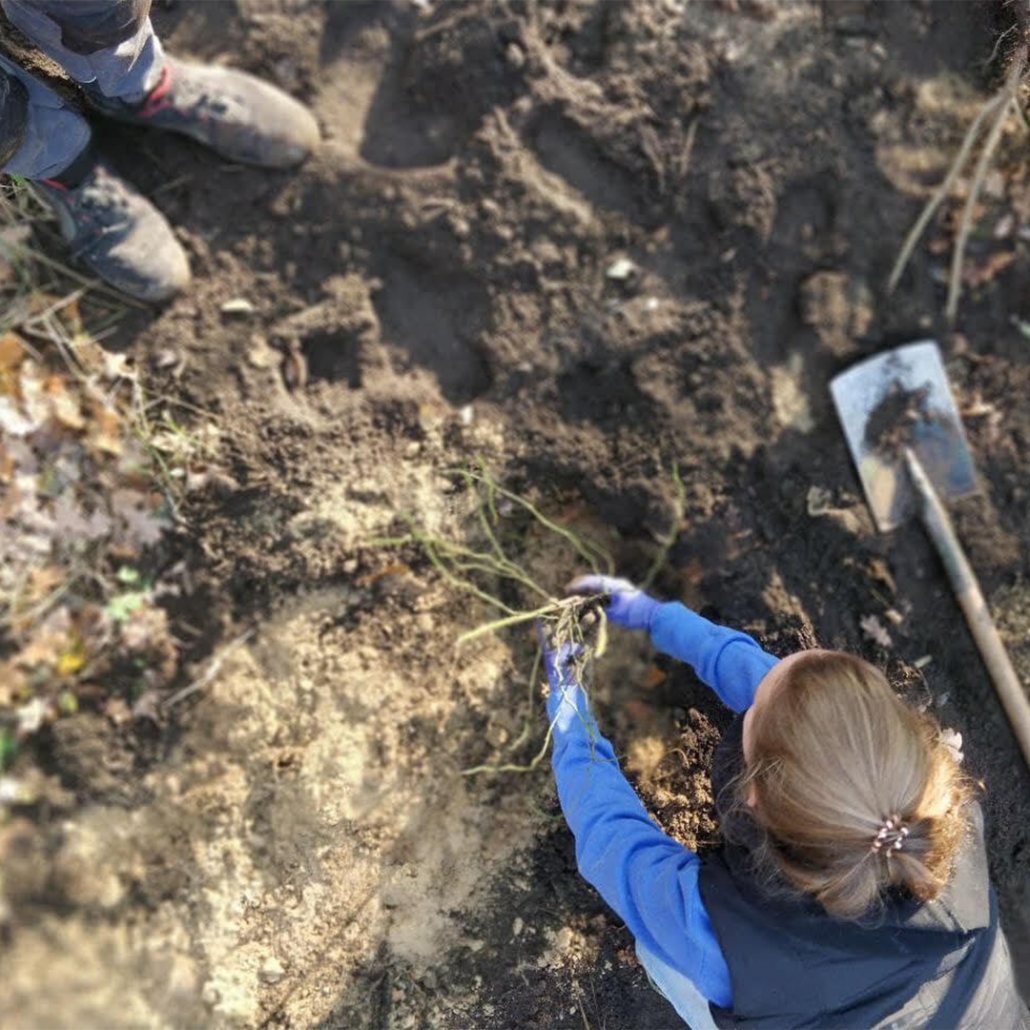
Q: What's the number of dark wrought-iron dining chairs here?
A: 0